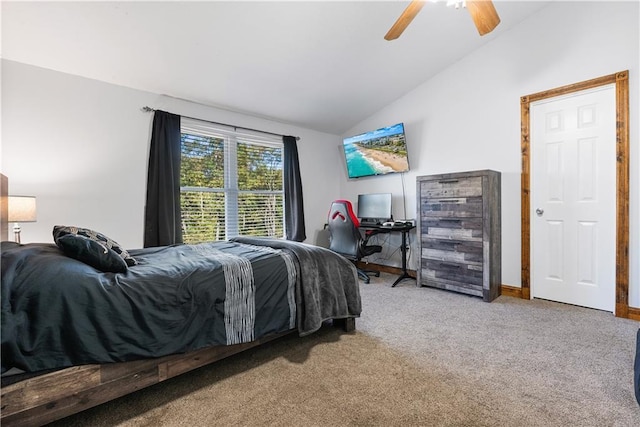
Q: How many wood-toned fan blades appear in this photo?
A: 2